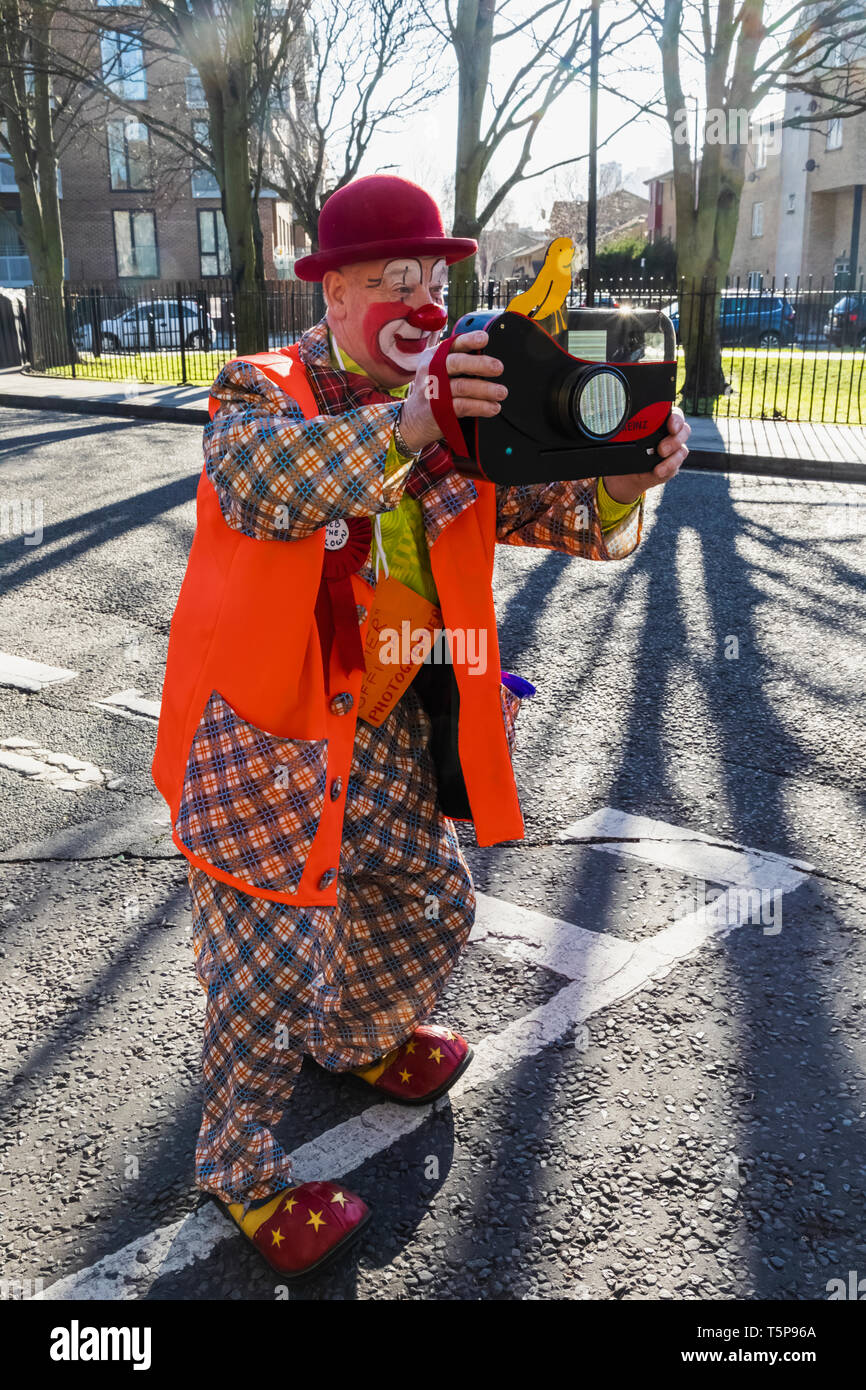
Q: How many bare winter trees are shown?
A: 5